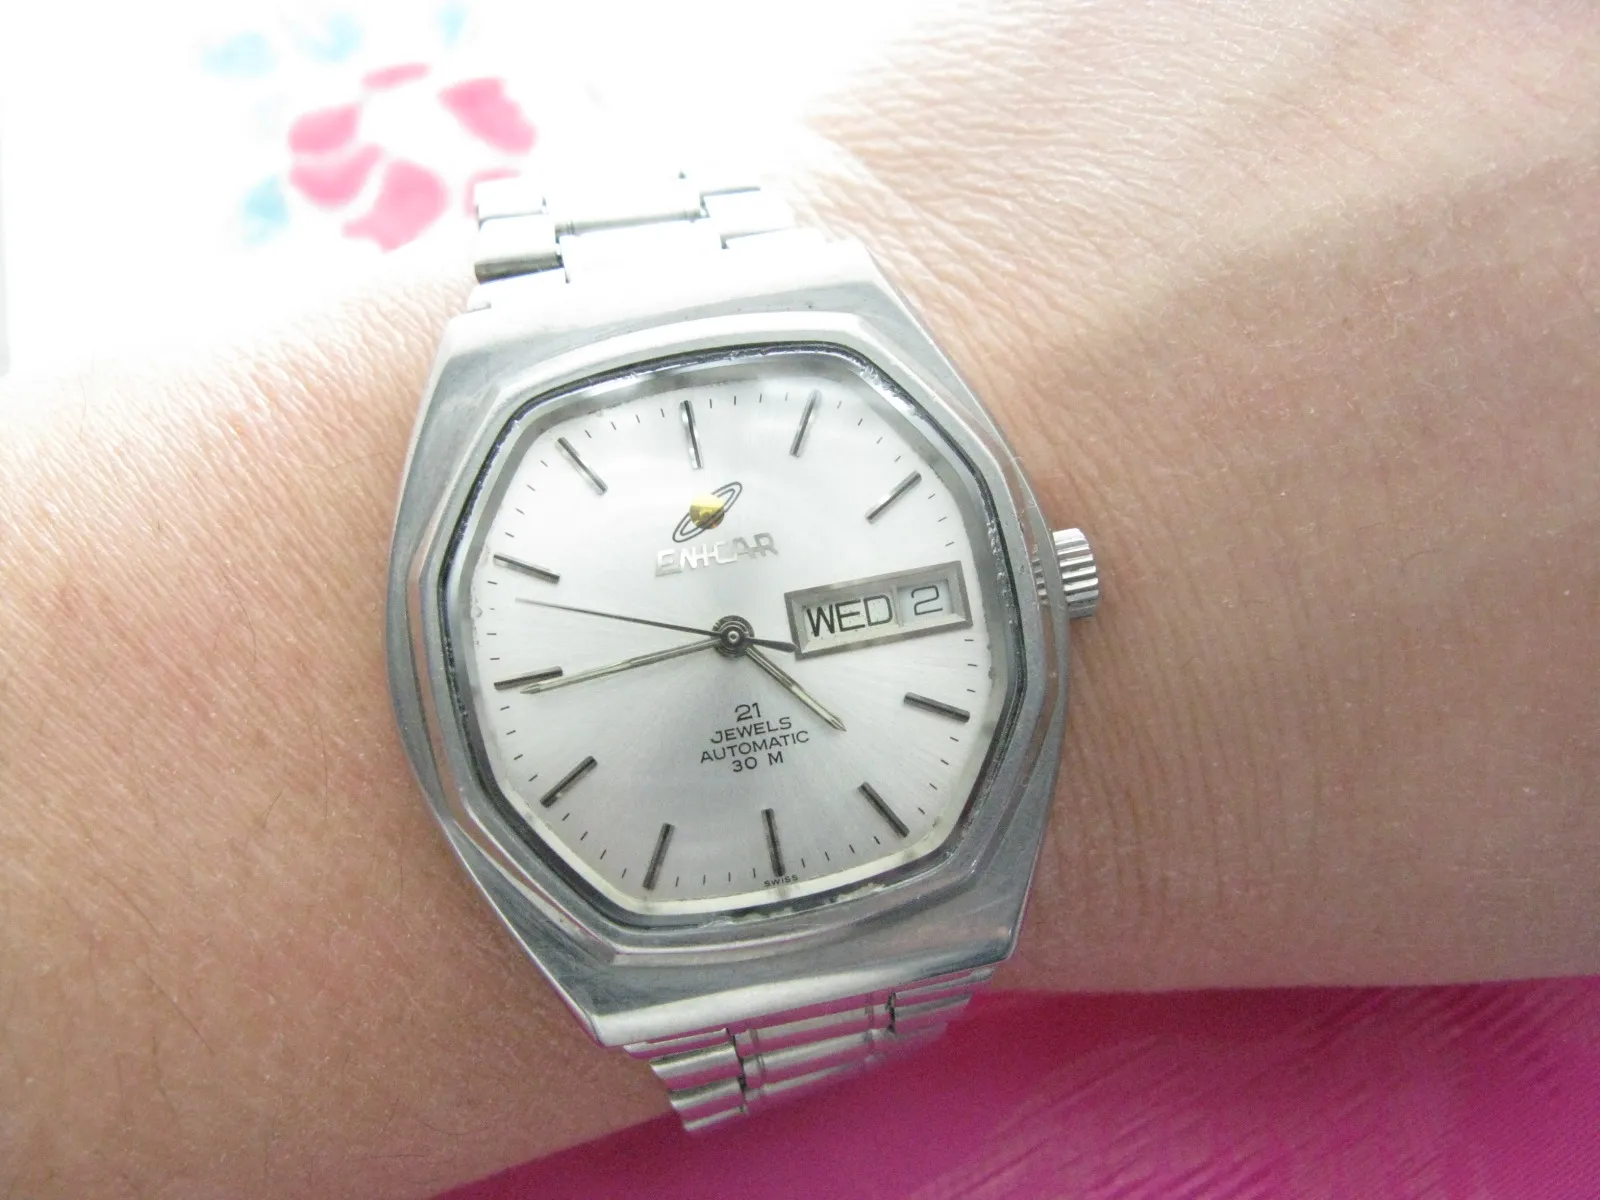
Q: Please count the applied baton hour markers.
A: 11